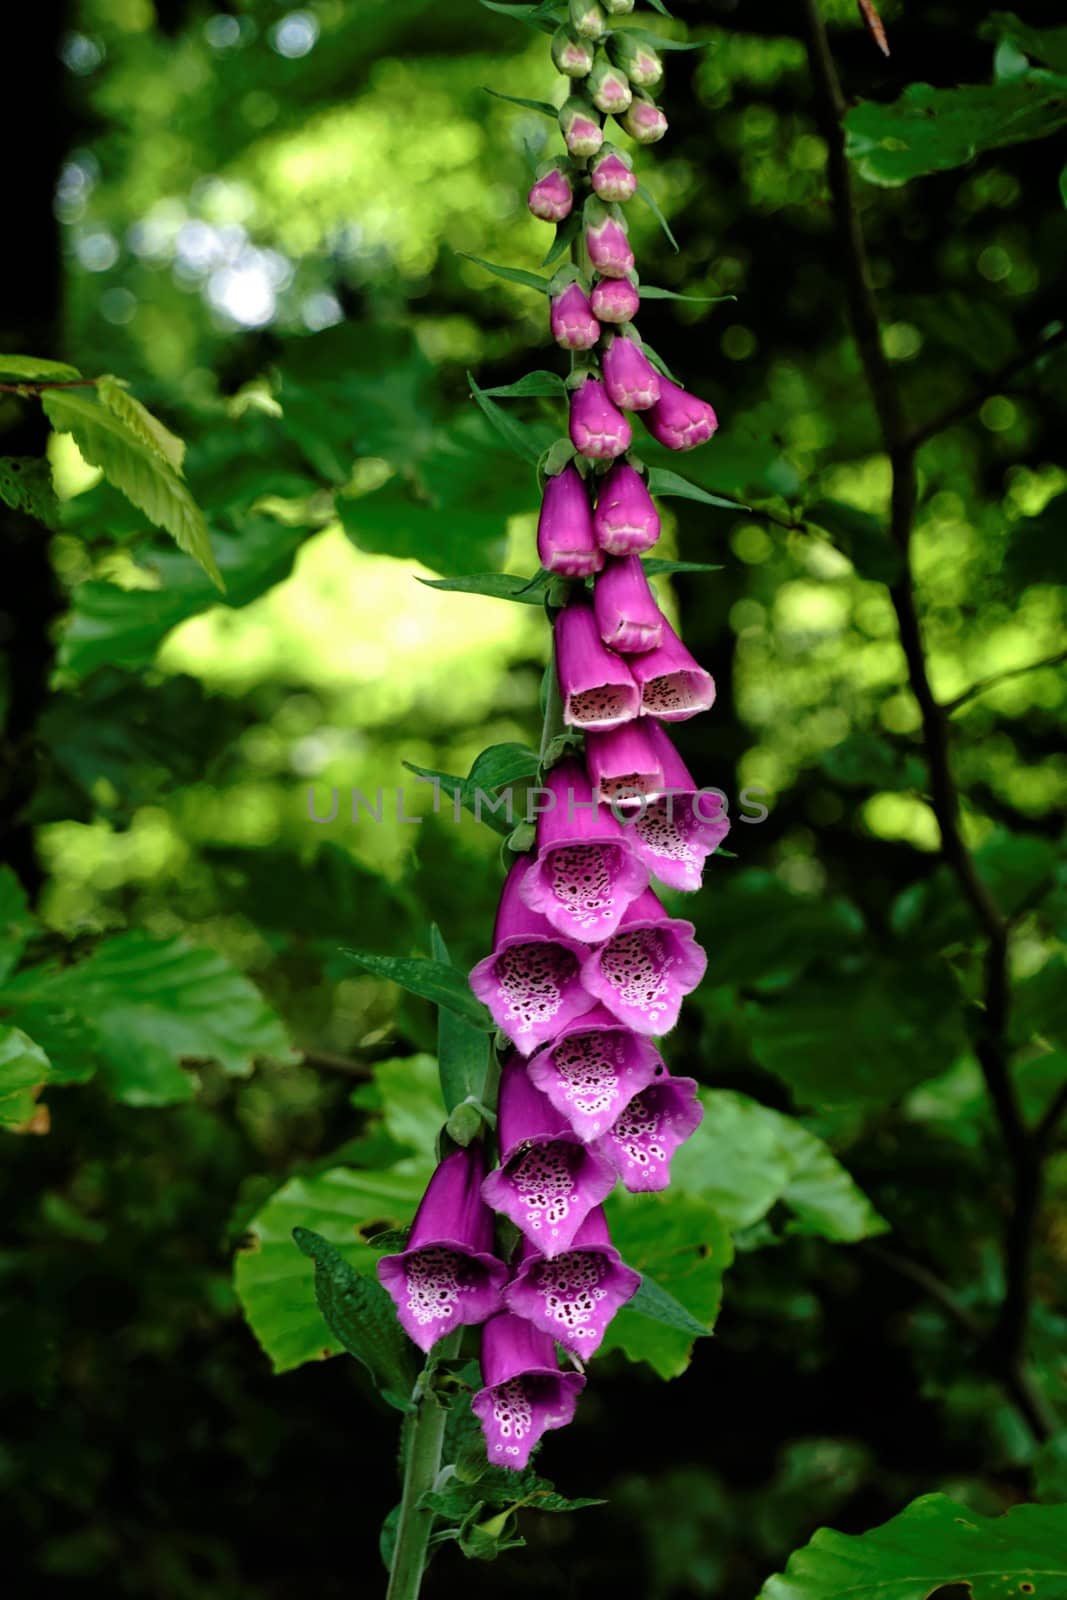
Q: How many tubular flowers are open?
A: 13